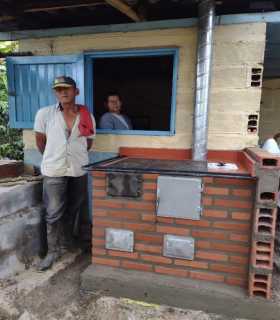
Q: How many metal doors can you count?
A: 4